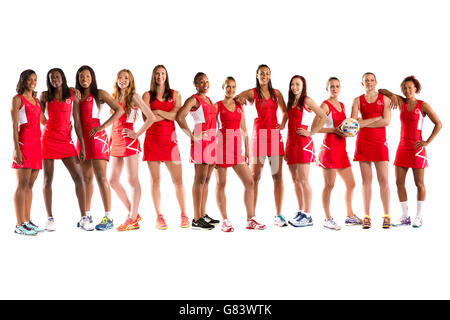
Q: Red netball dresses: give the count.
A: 12